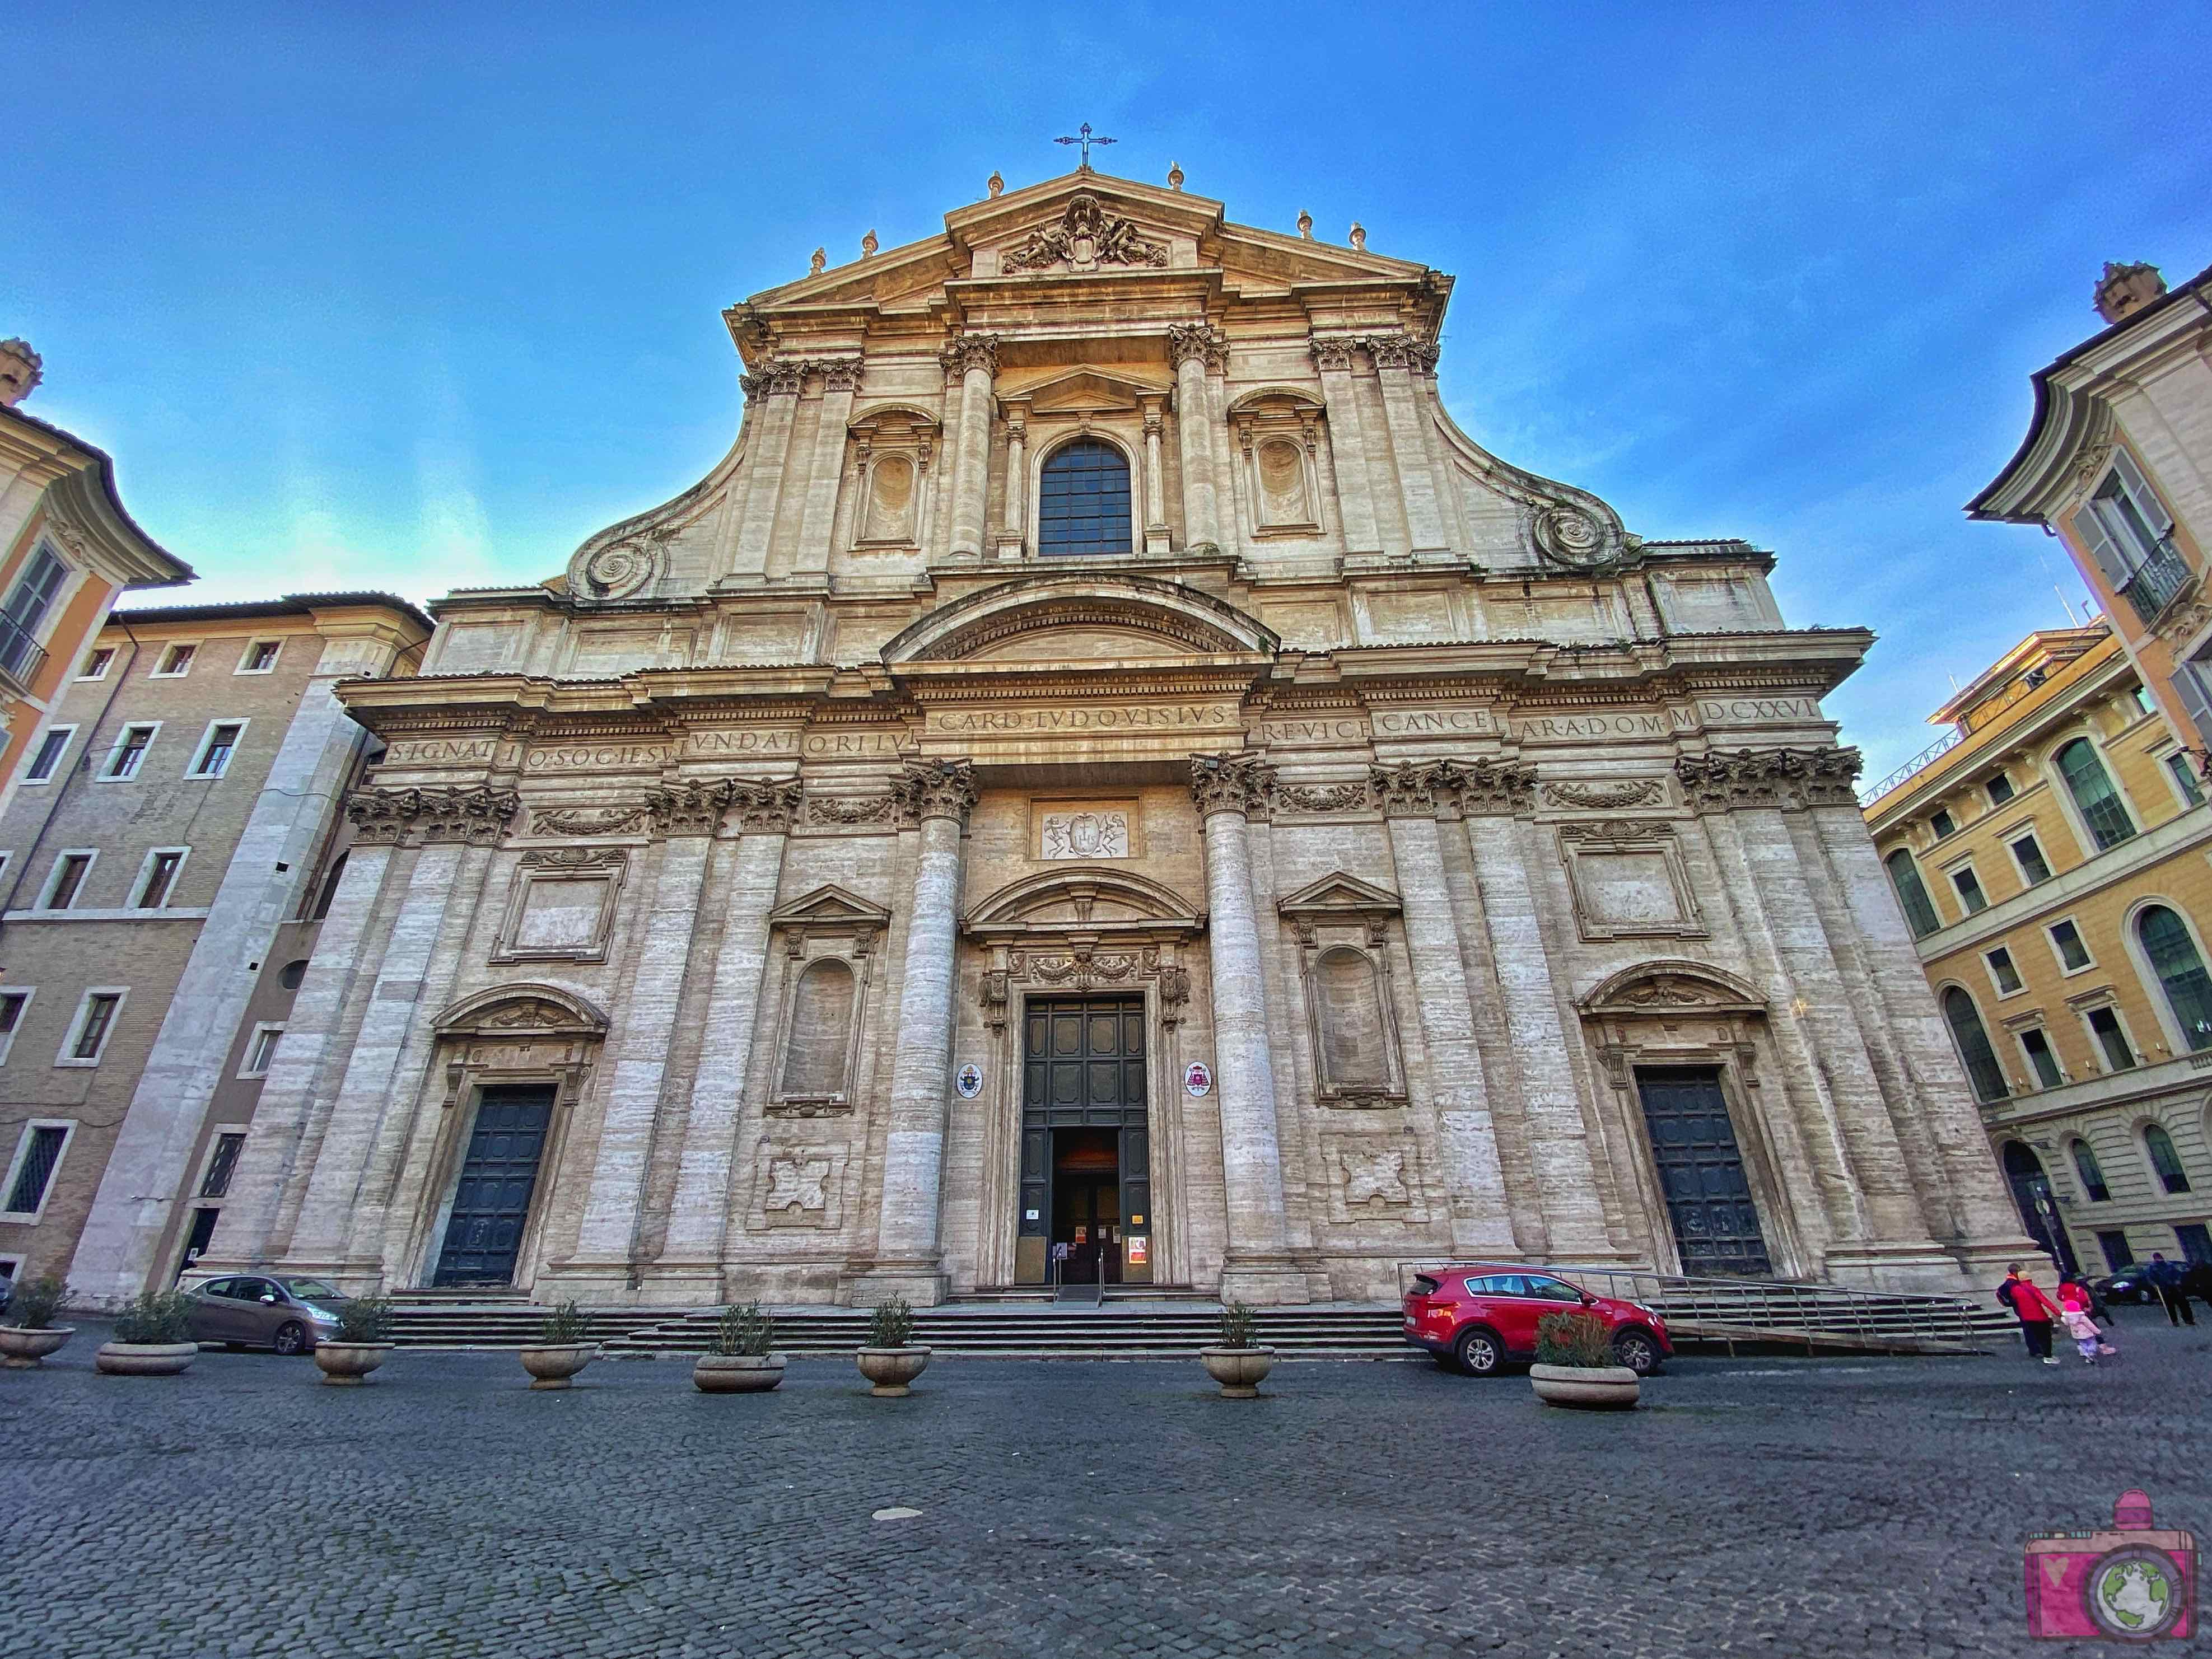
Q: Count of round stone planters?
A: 8